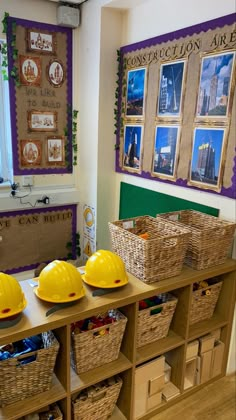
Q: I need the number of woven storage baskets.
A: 8